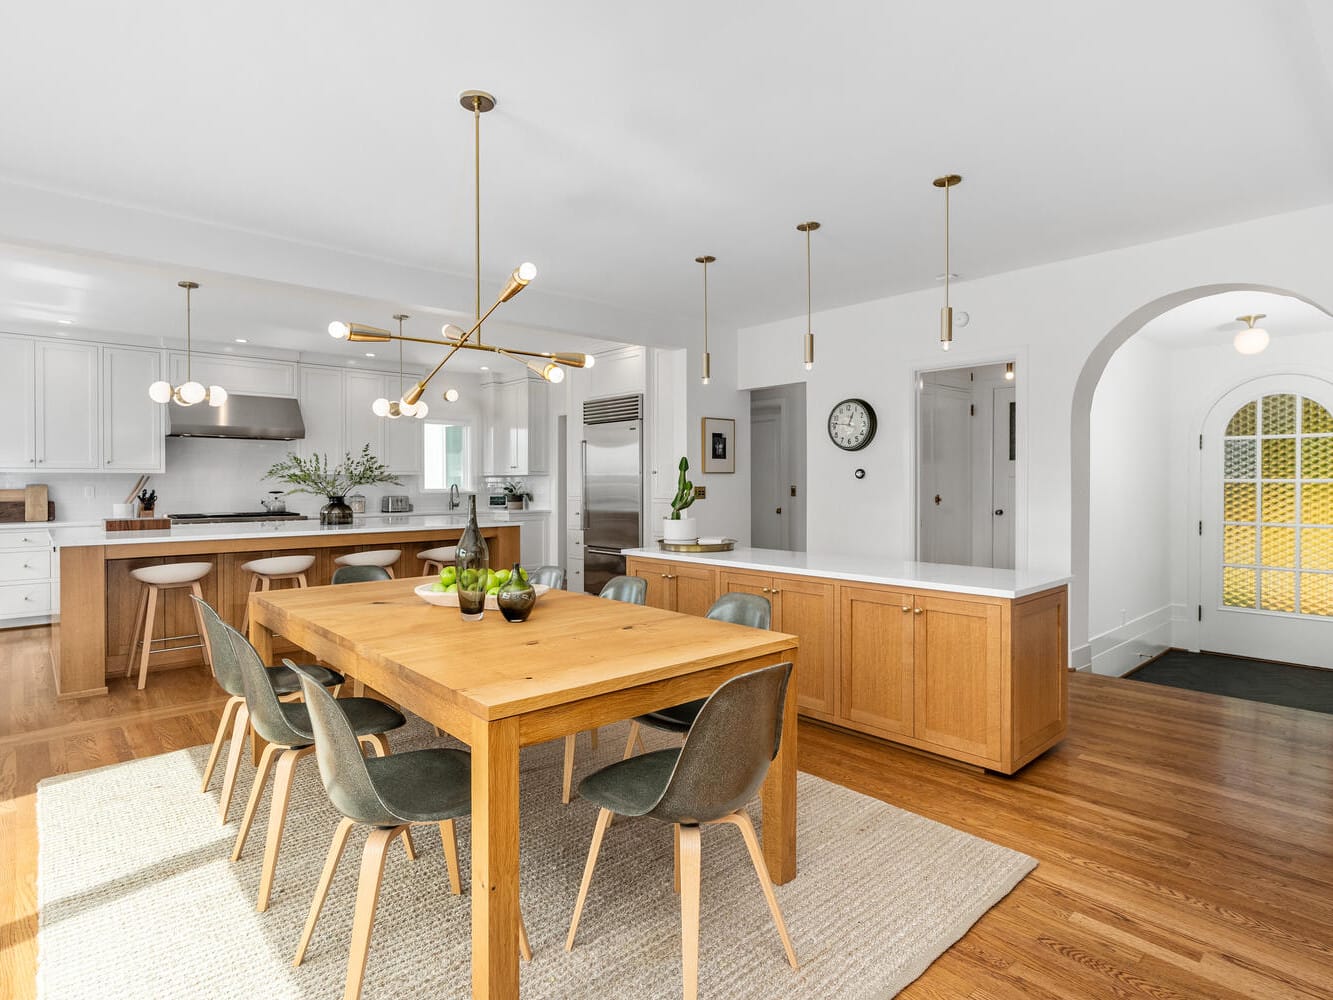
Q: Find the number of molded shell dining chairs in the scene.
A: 8